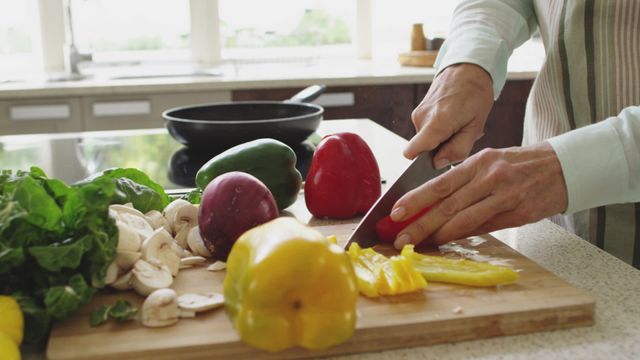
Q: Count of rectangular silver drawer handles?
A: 3